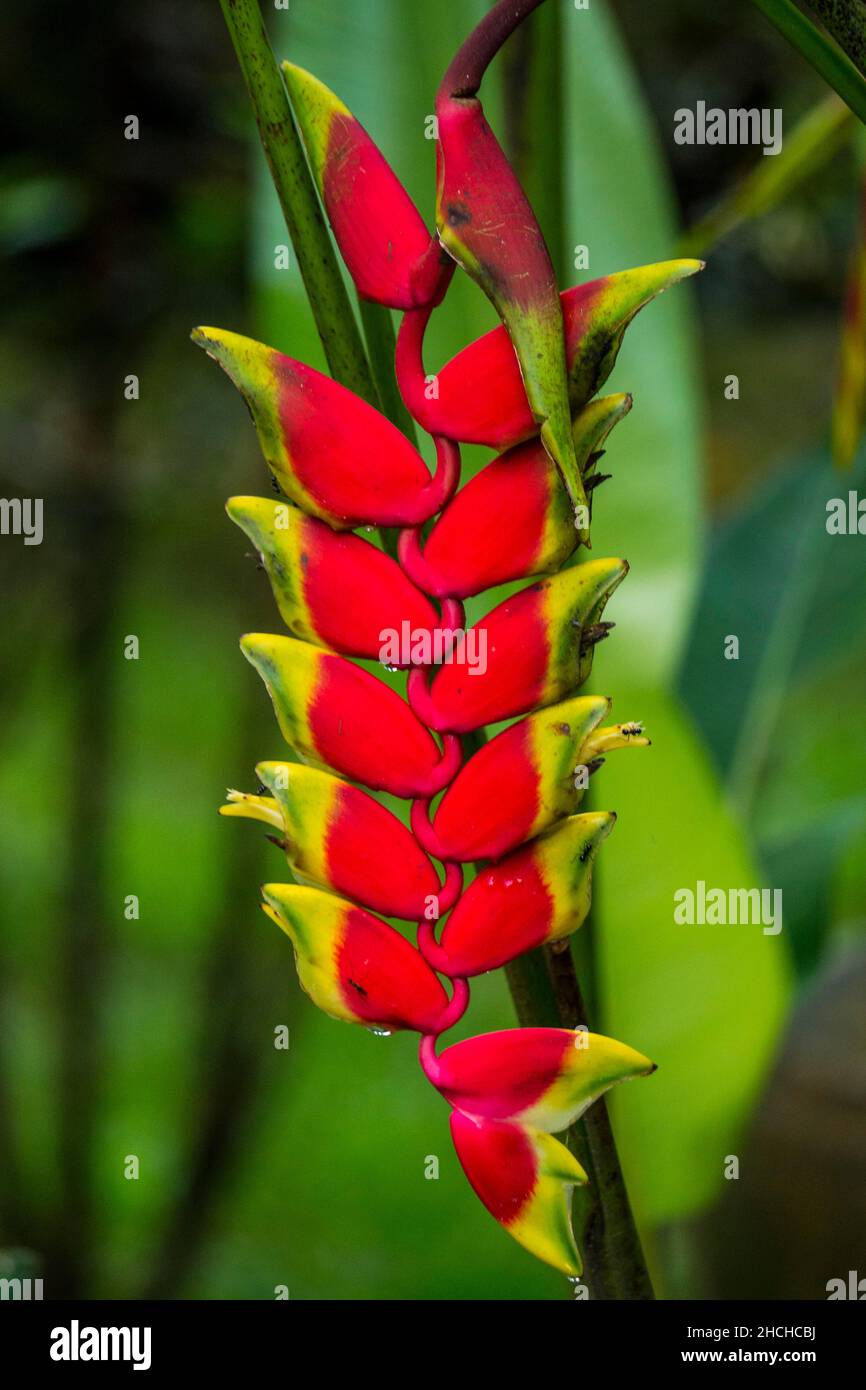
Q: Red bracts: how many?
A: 14